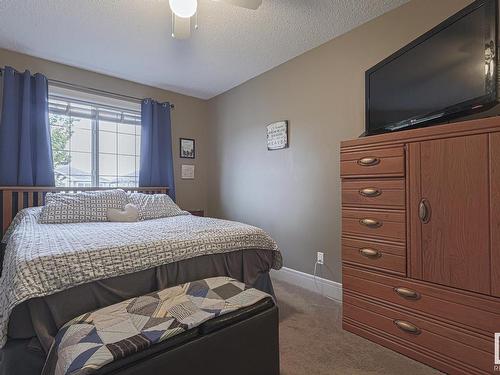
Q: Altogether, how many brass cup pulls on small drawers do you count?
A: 4